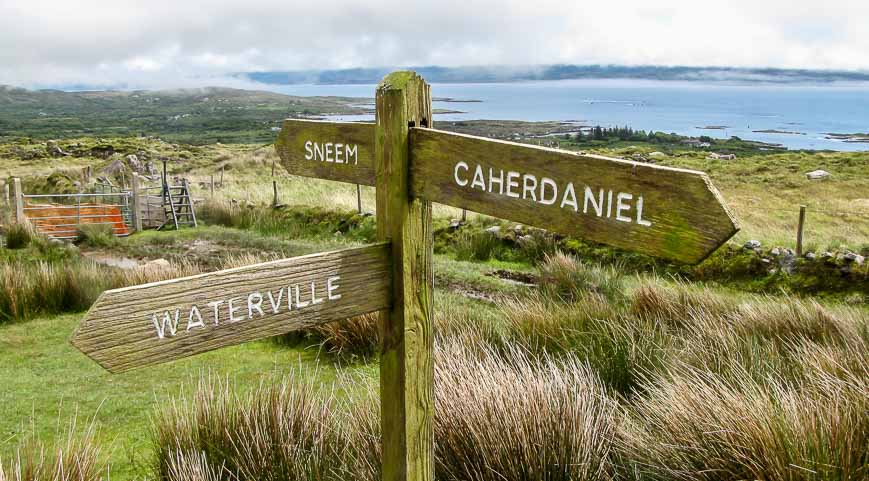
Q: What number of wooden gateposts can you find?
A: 2